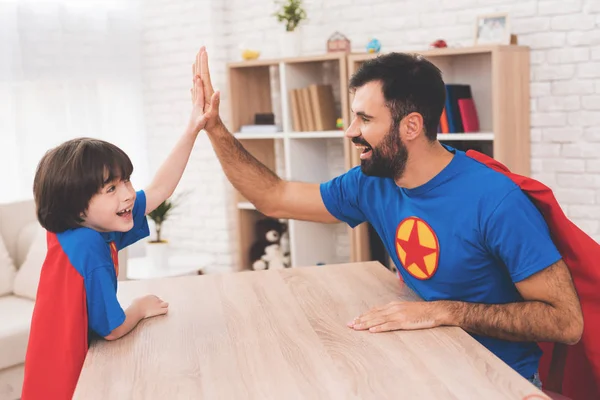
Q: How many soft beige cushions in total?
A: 2